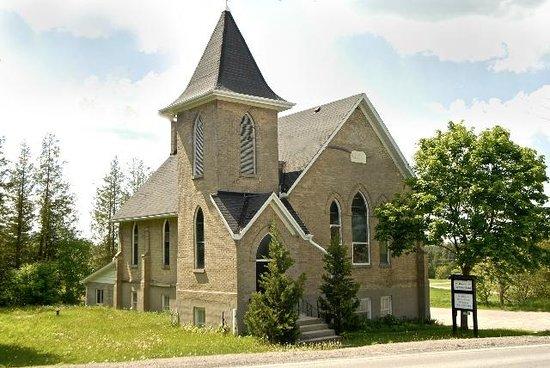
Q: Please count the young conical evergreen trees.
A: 2